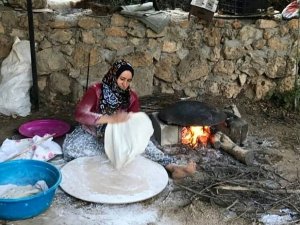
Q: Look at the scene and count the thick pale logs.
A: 1